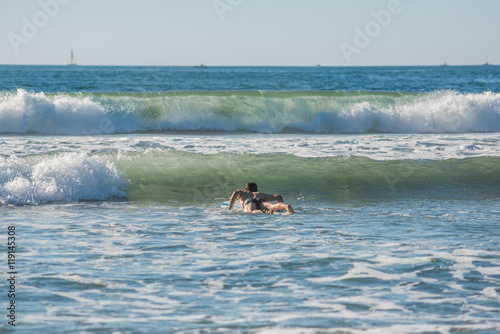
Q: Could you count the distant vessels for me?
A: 5